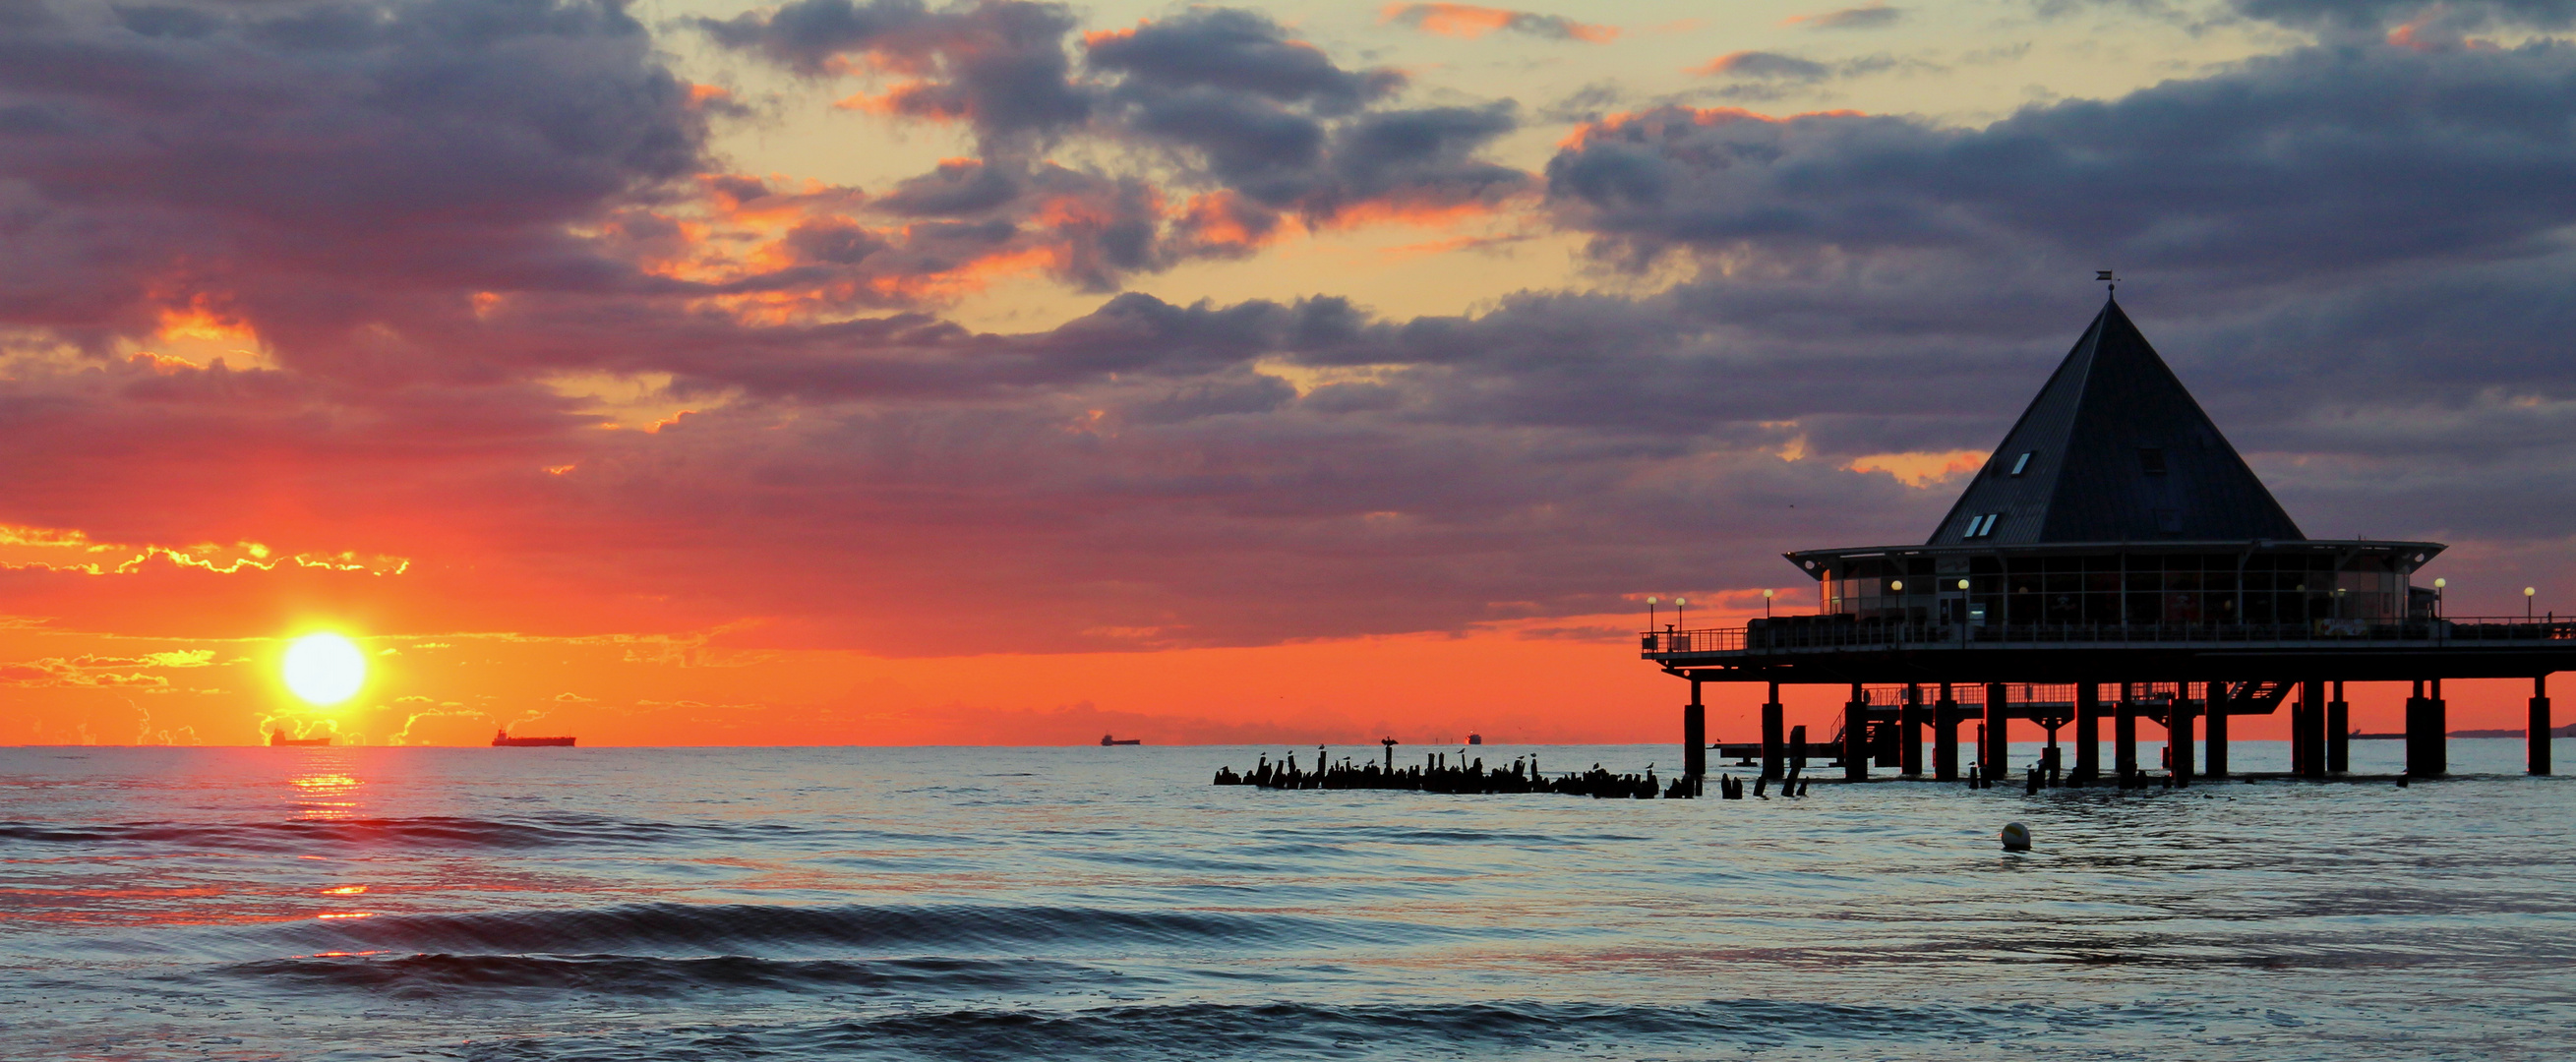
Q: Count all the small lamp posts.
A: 7